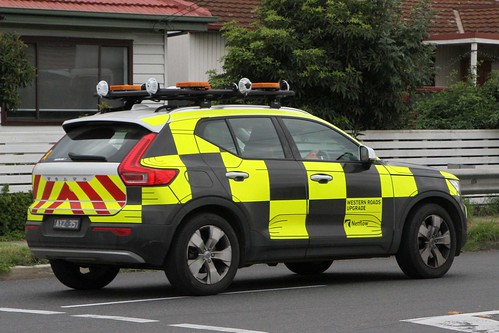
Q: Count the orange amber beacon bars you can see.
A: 3